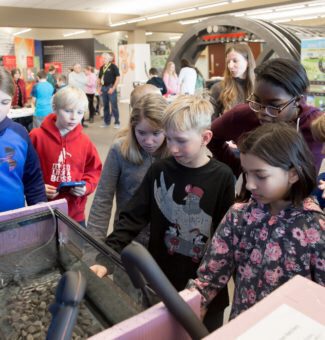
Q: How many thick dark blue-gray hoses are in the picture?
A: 2